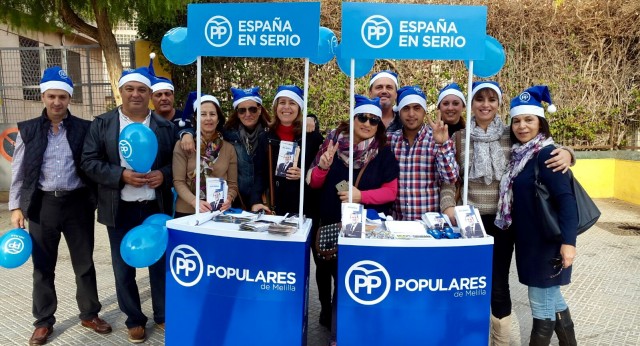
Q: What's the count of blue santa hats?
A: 12